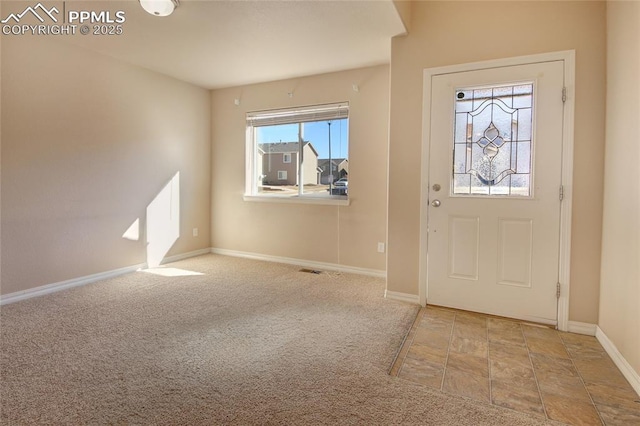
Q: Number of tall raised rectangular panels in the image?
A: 2